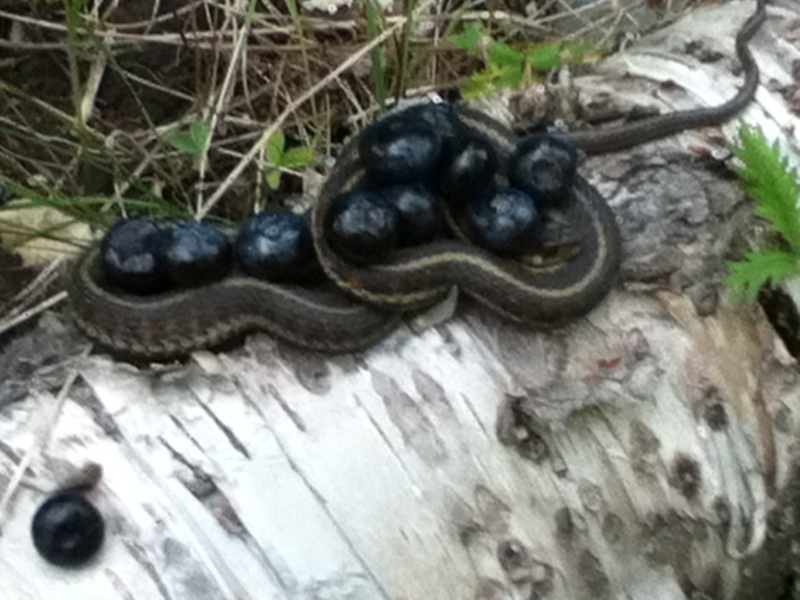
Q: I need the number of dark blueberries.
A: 11